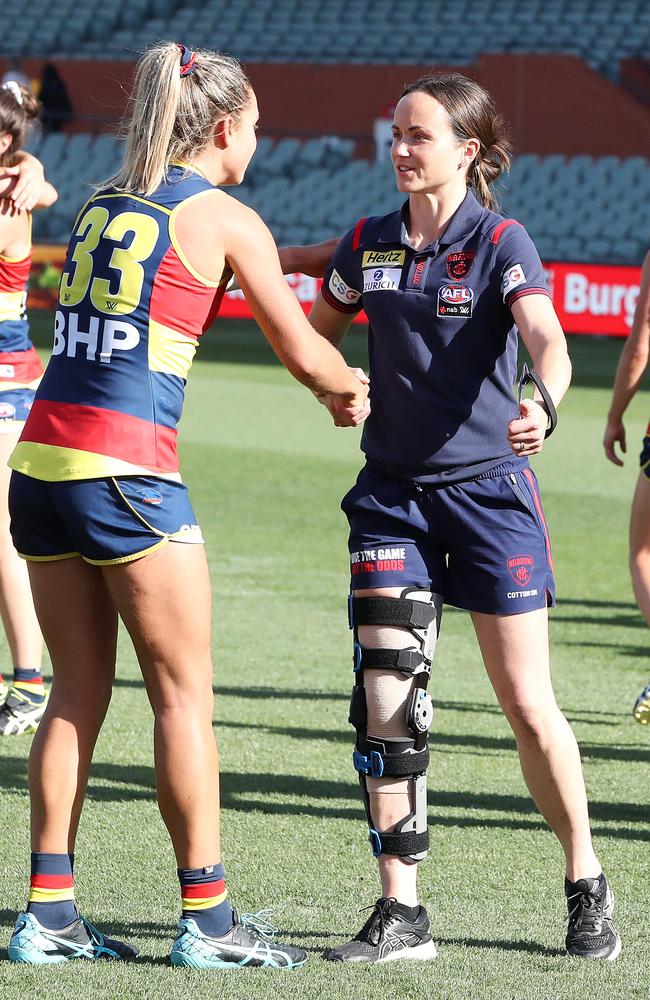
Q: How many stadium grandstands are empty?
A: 2